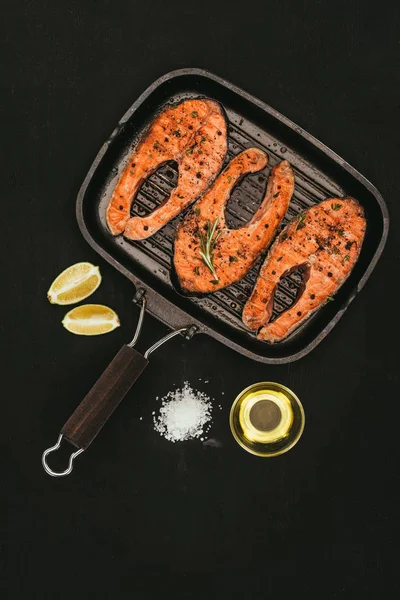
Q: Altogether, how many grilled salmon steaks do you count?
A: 3